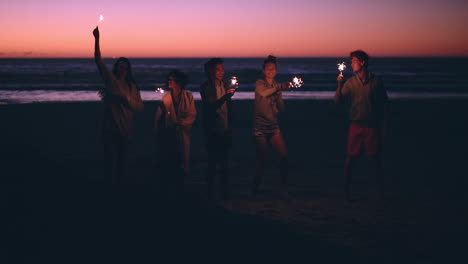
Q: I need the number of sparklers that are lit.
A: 5